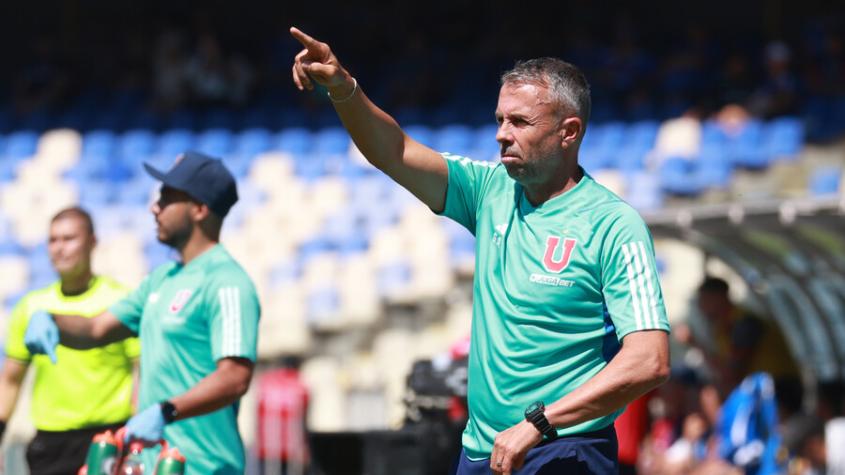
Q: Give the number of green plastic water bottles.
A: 2